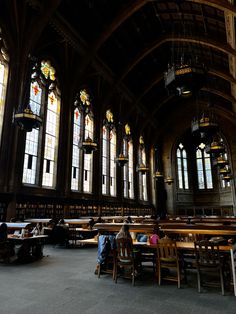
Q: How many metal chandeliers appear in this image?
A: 12